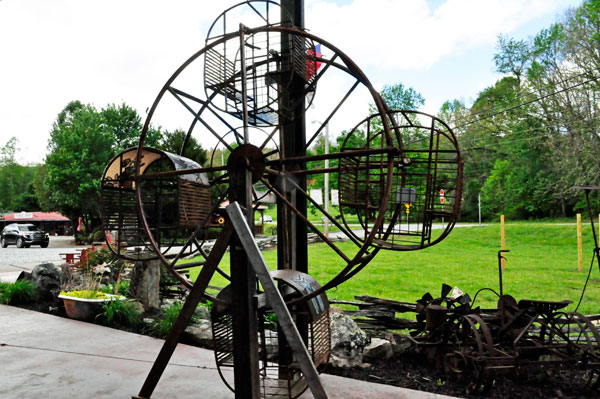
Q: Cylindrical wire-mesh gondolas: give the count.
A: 4